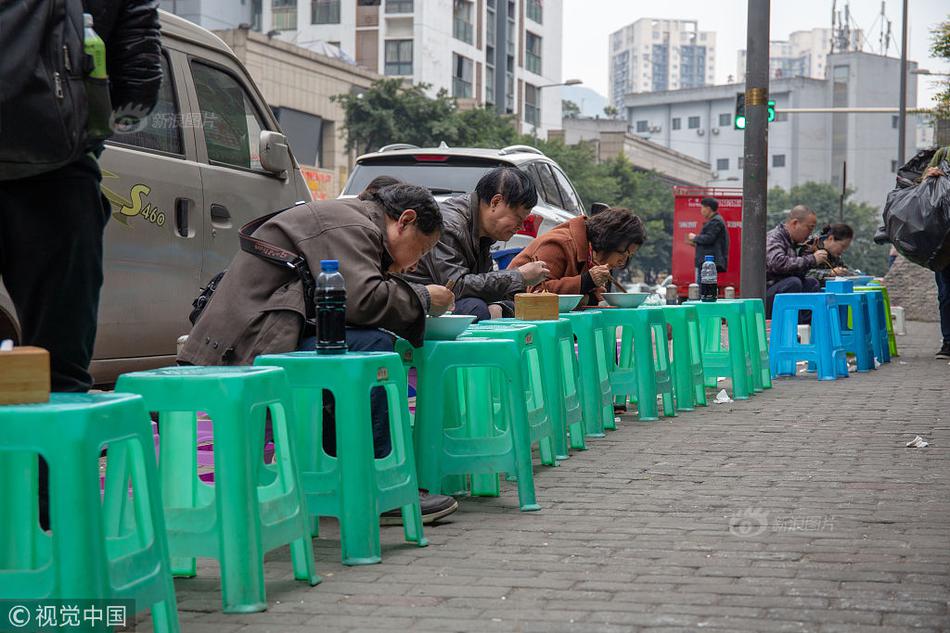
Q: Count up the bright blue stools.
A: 3